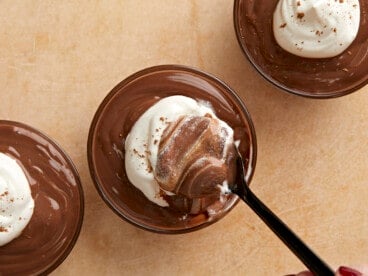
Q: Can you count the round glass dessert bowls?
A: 3